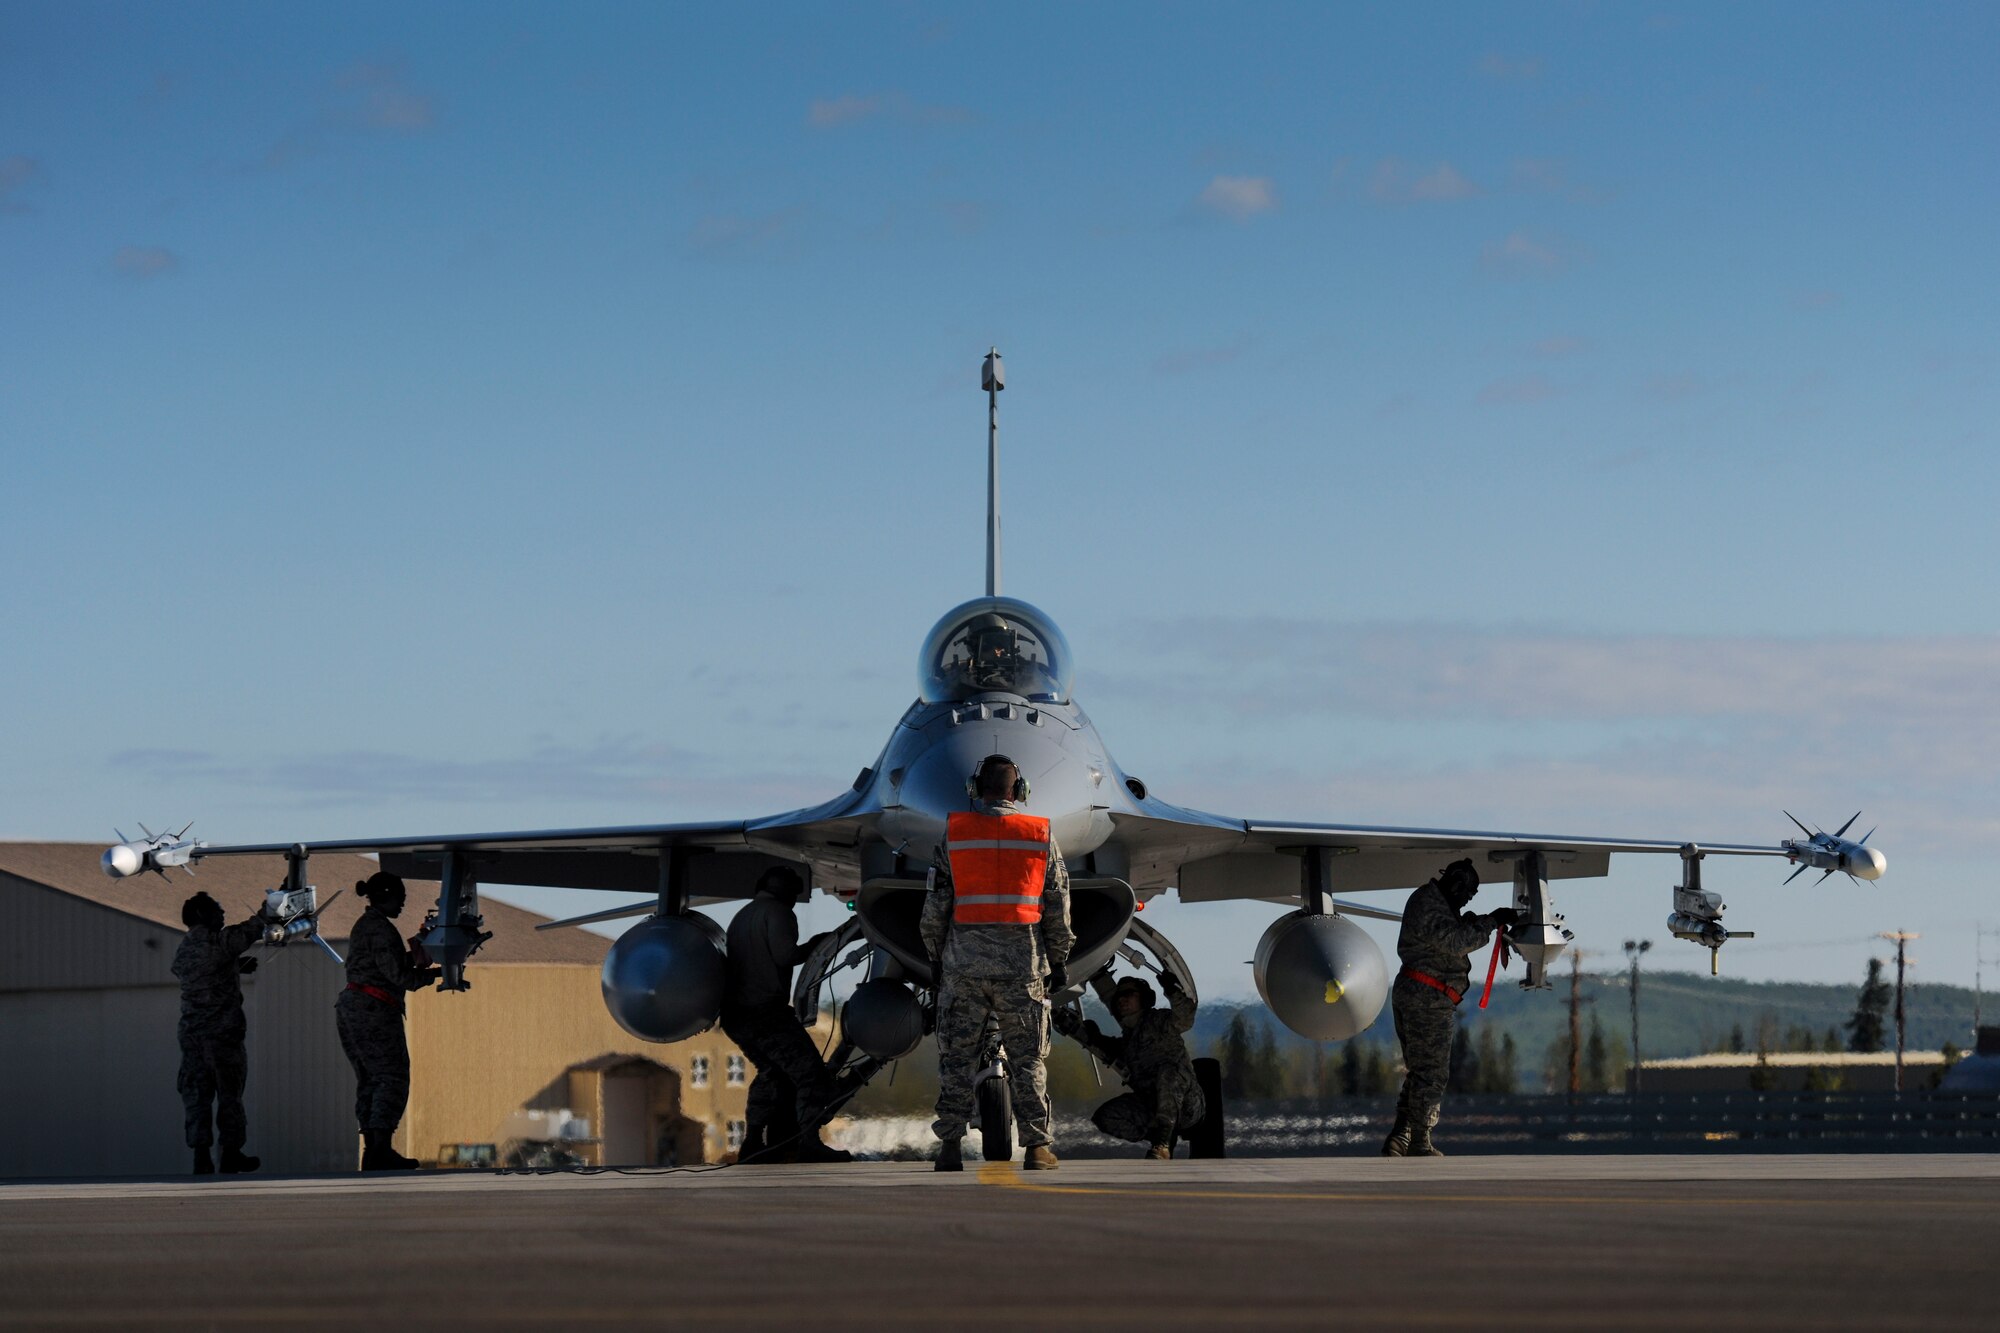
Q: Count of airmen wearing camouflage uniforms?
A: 6